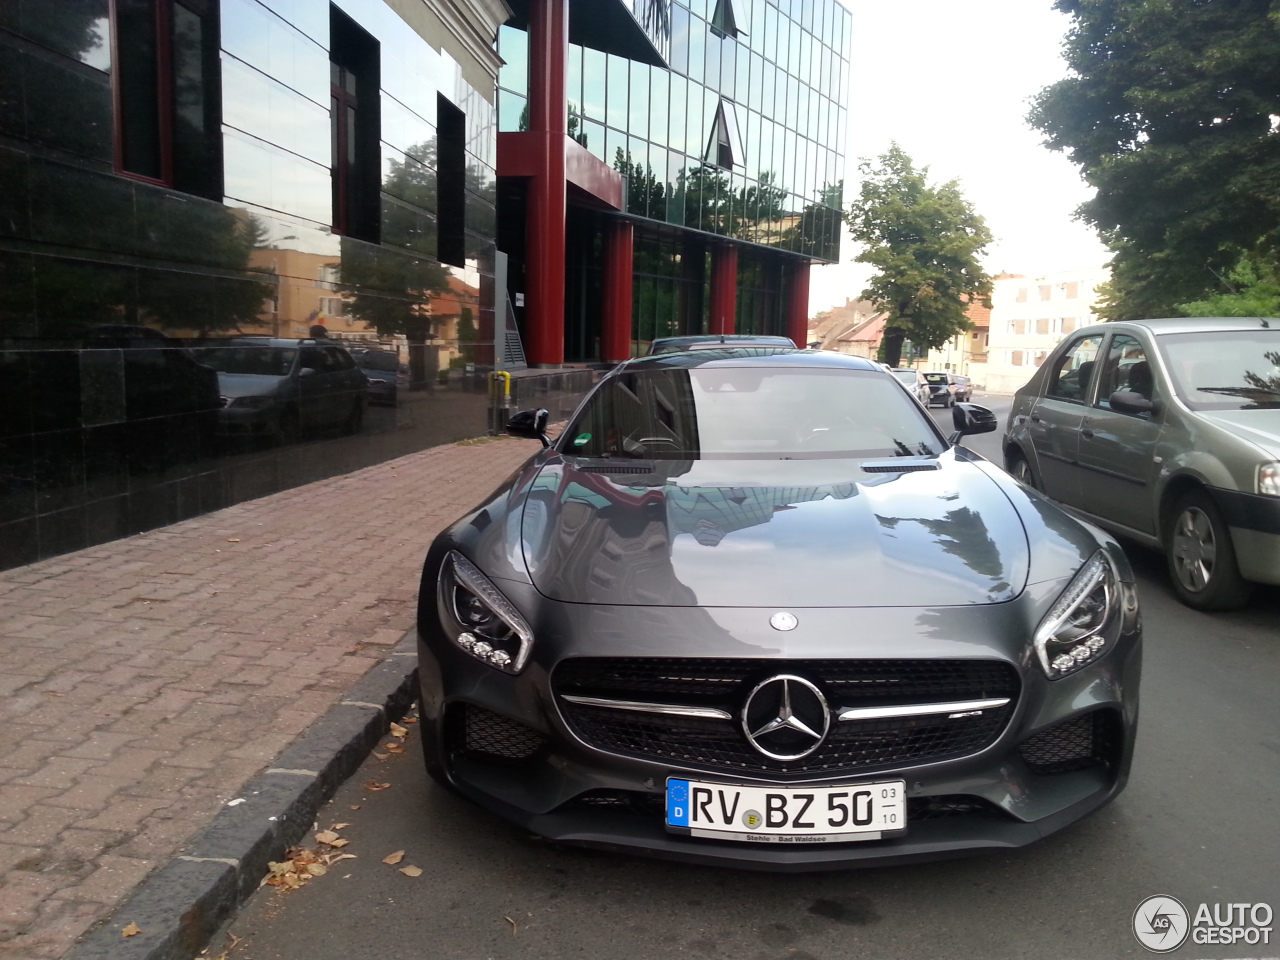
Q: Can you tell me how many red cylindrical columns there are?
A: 4